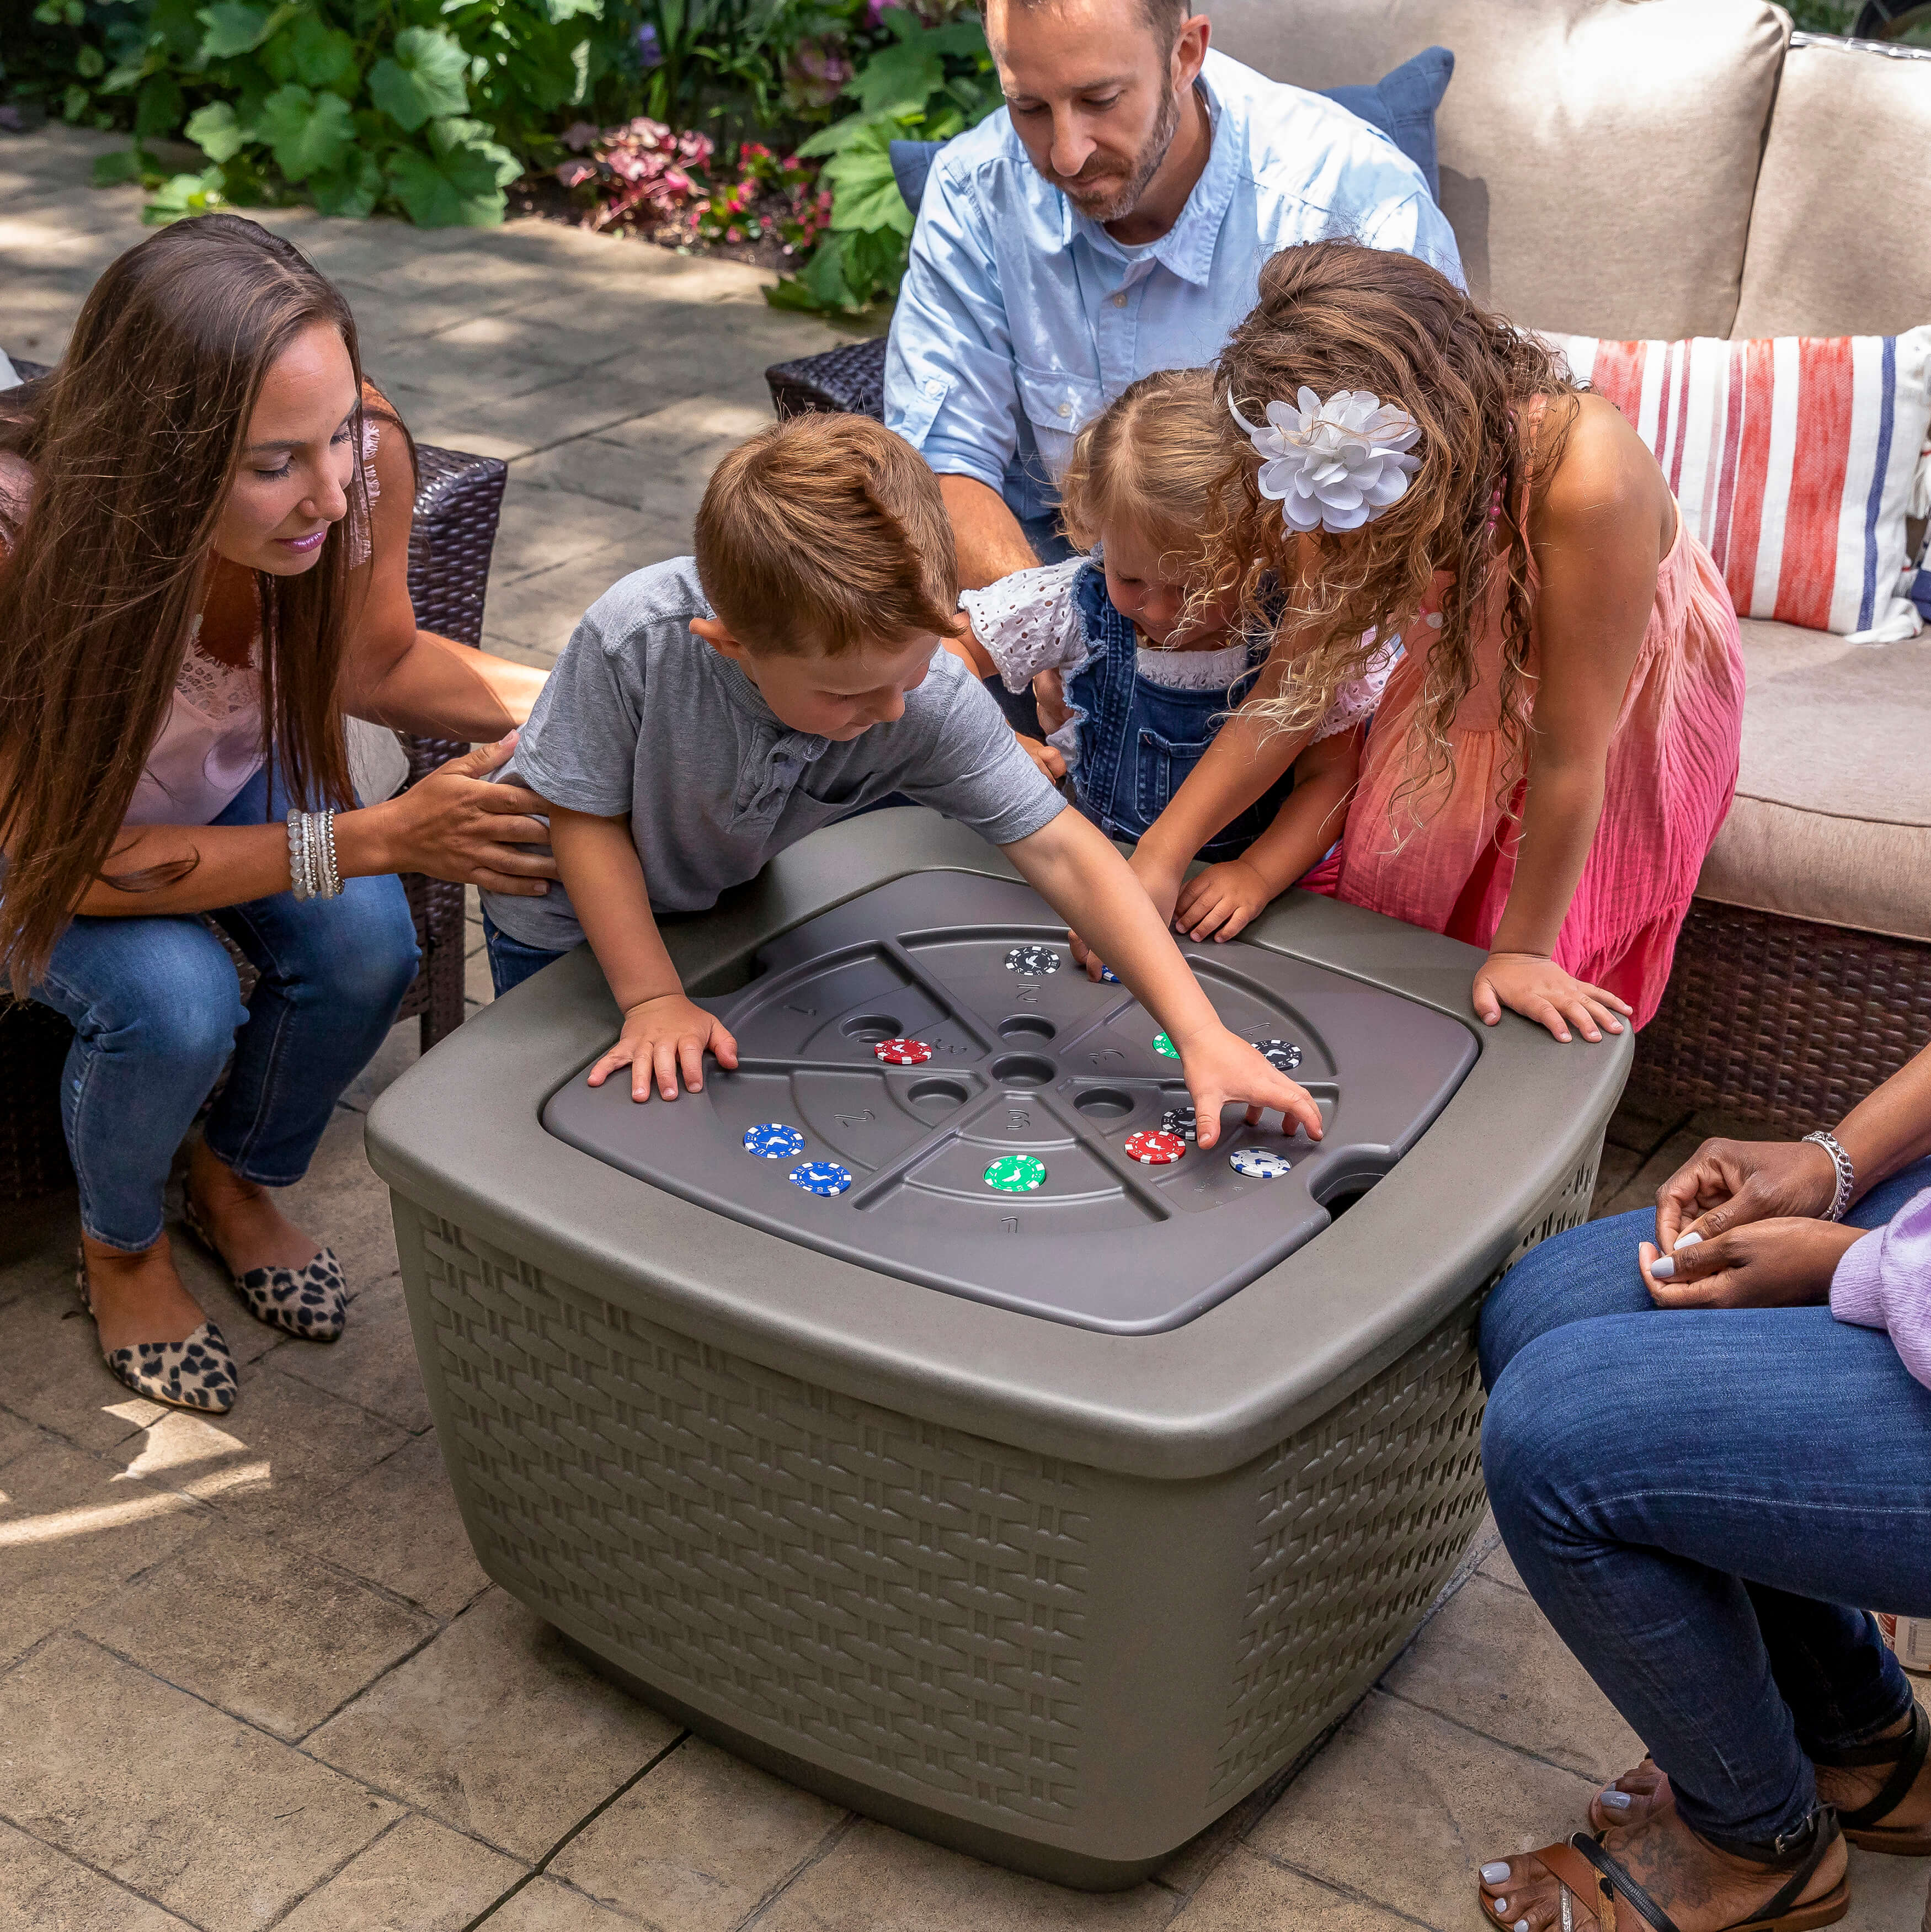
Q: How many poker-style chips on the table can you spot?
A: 11